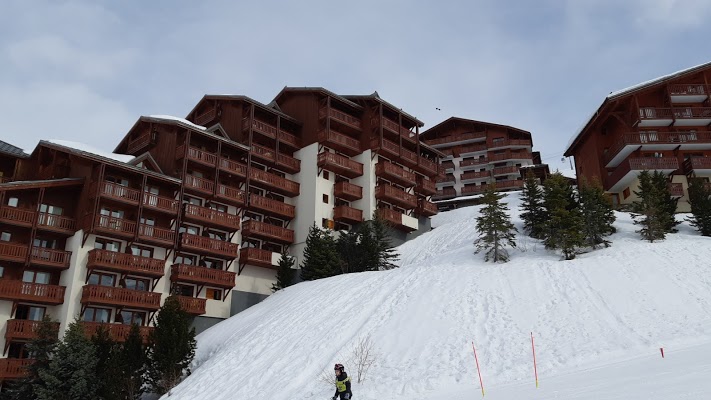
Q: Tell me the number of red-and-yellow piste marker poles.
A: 2